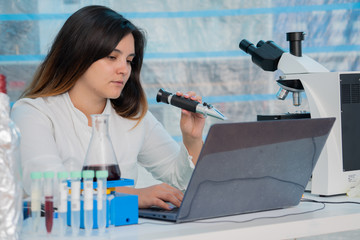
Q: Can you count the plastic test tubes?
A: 6